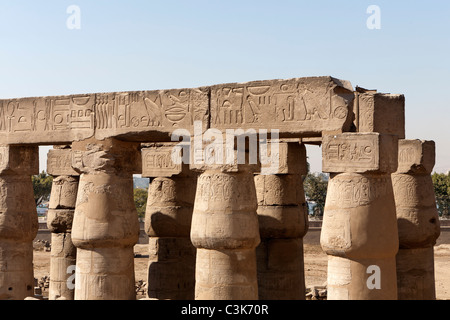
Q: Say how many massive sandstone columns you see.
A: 8